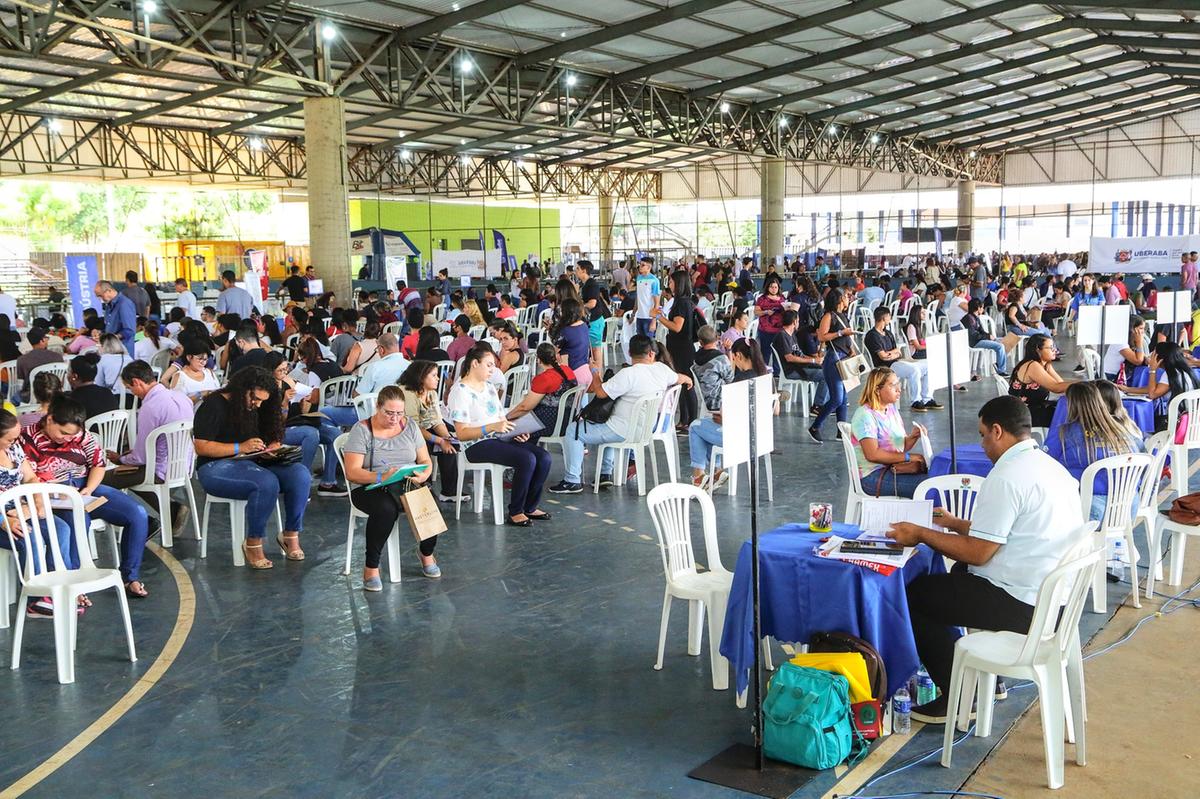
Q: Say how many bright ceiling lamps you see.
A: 14